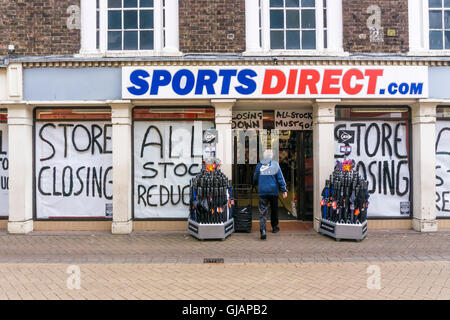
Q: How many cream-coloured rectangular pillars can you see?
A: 5